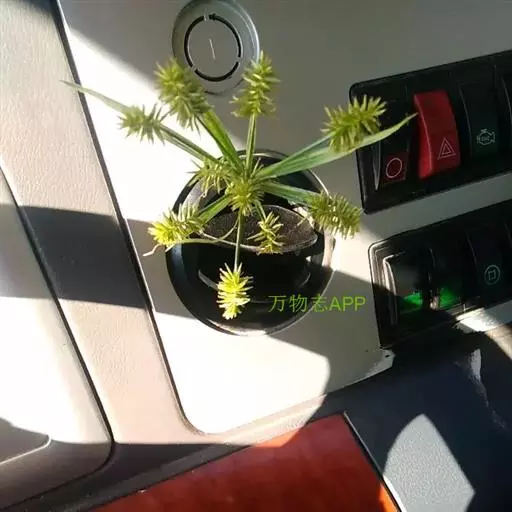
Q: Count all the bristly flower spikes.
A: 10